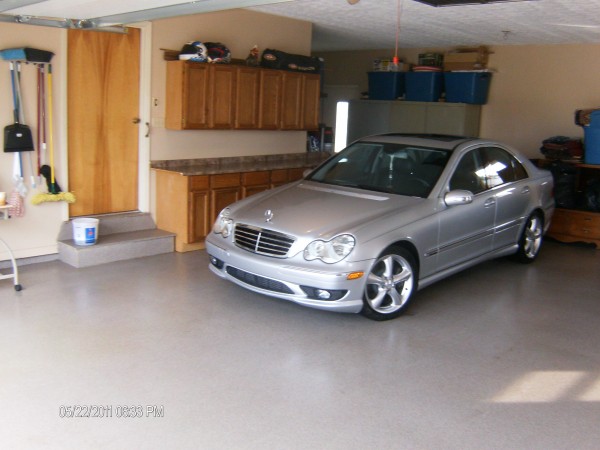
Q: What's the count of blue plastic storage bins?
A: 4